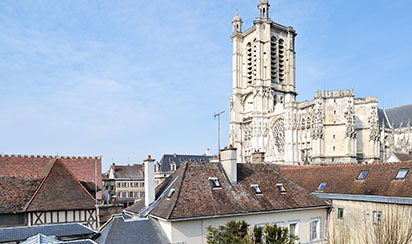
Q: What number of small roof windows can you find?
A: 7